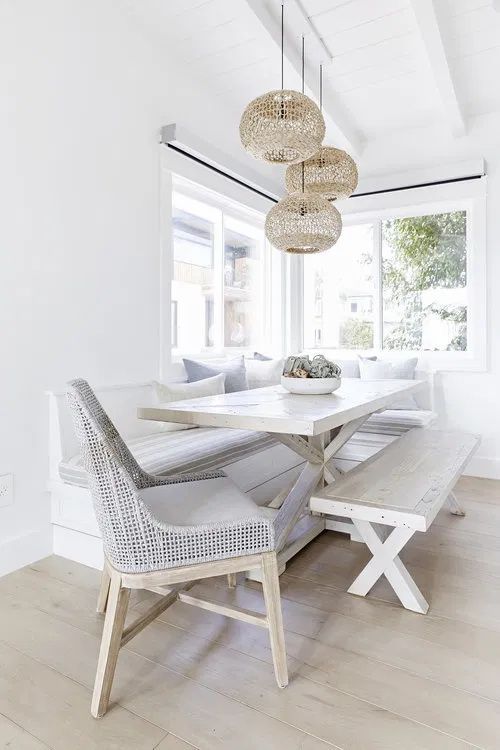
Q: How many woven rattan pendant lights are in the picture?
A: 3